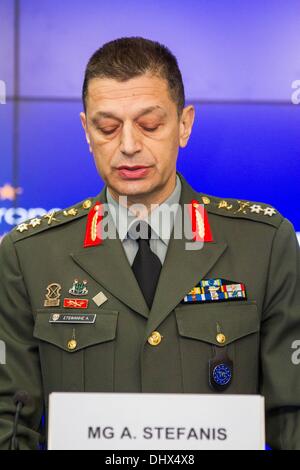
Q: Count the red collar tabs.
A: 2